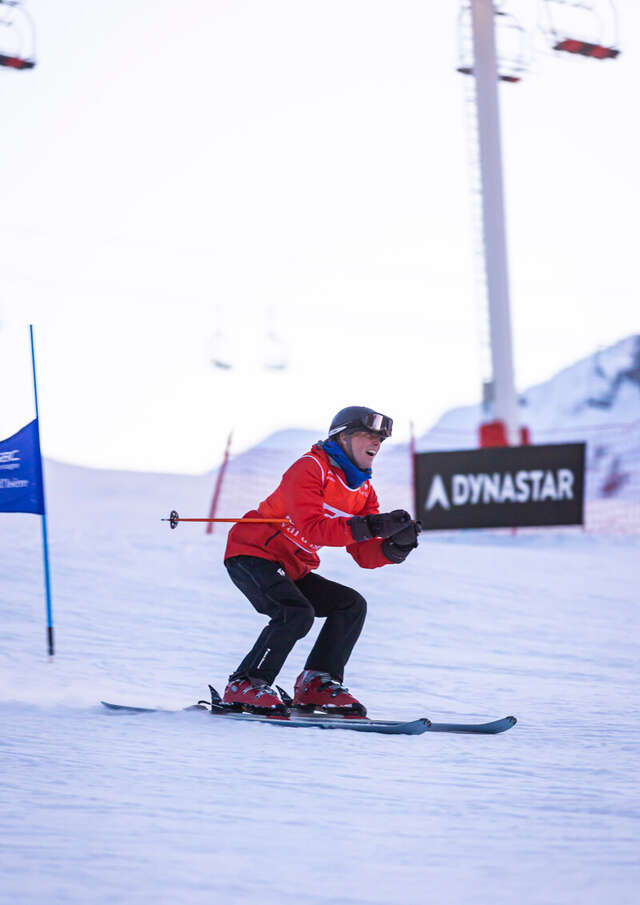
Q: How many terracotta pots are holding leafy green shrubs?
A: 0